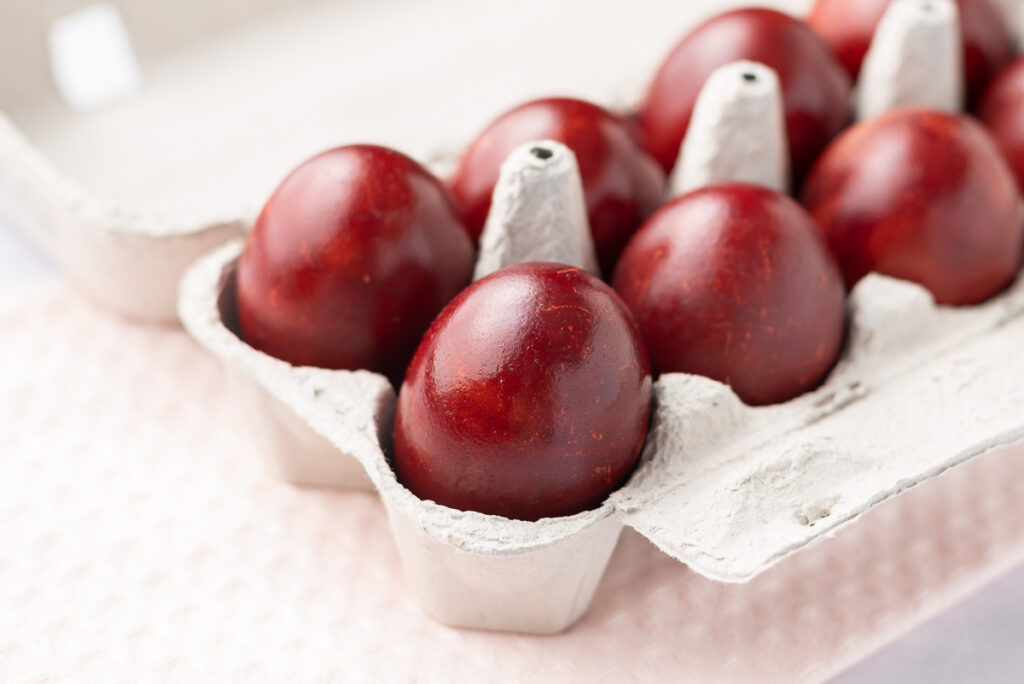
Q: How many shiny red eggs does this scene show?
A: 8